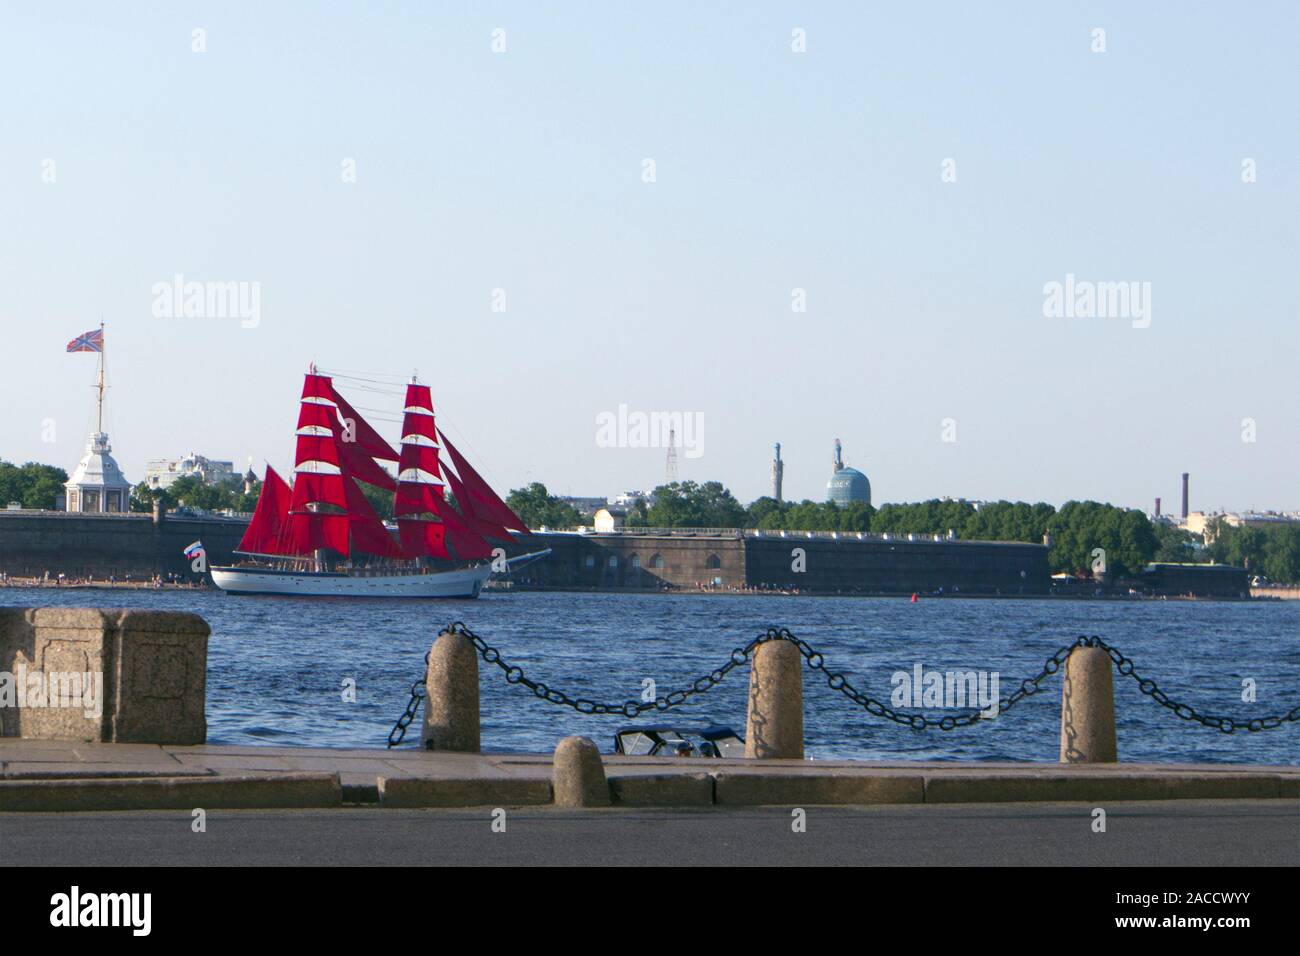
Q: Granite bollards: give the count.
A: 4